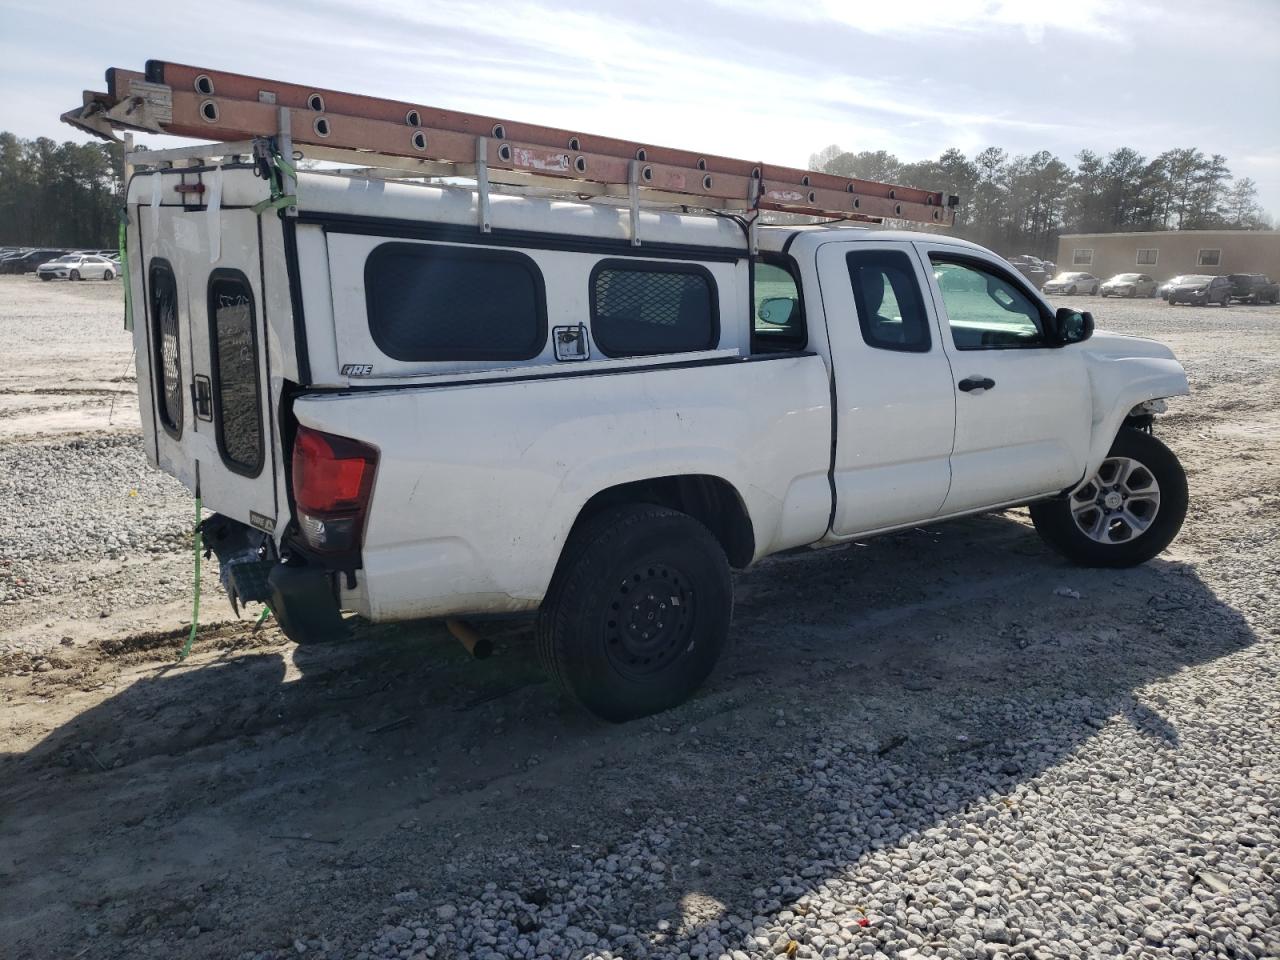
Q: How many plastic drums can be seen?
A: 0